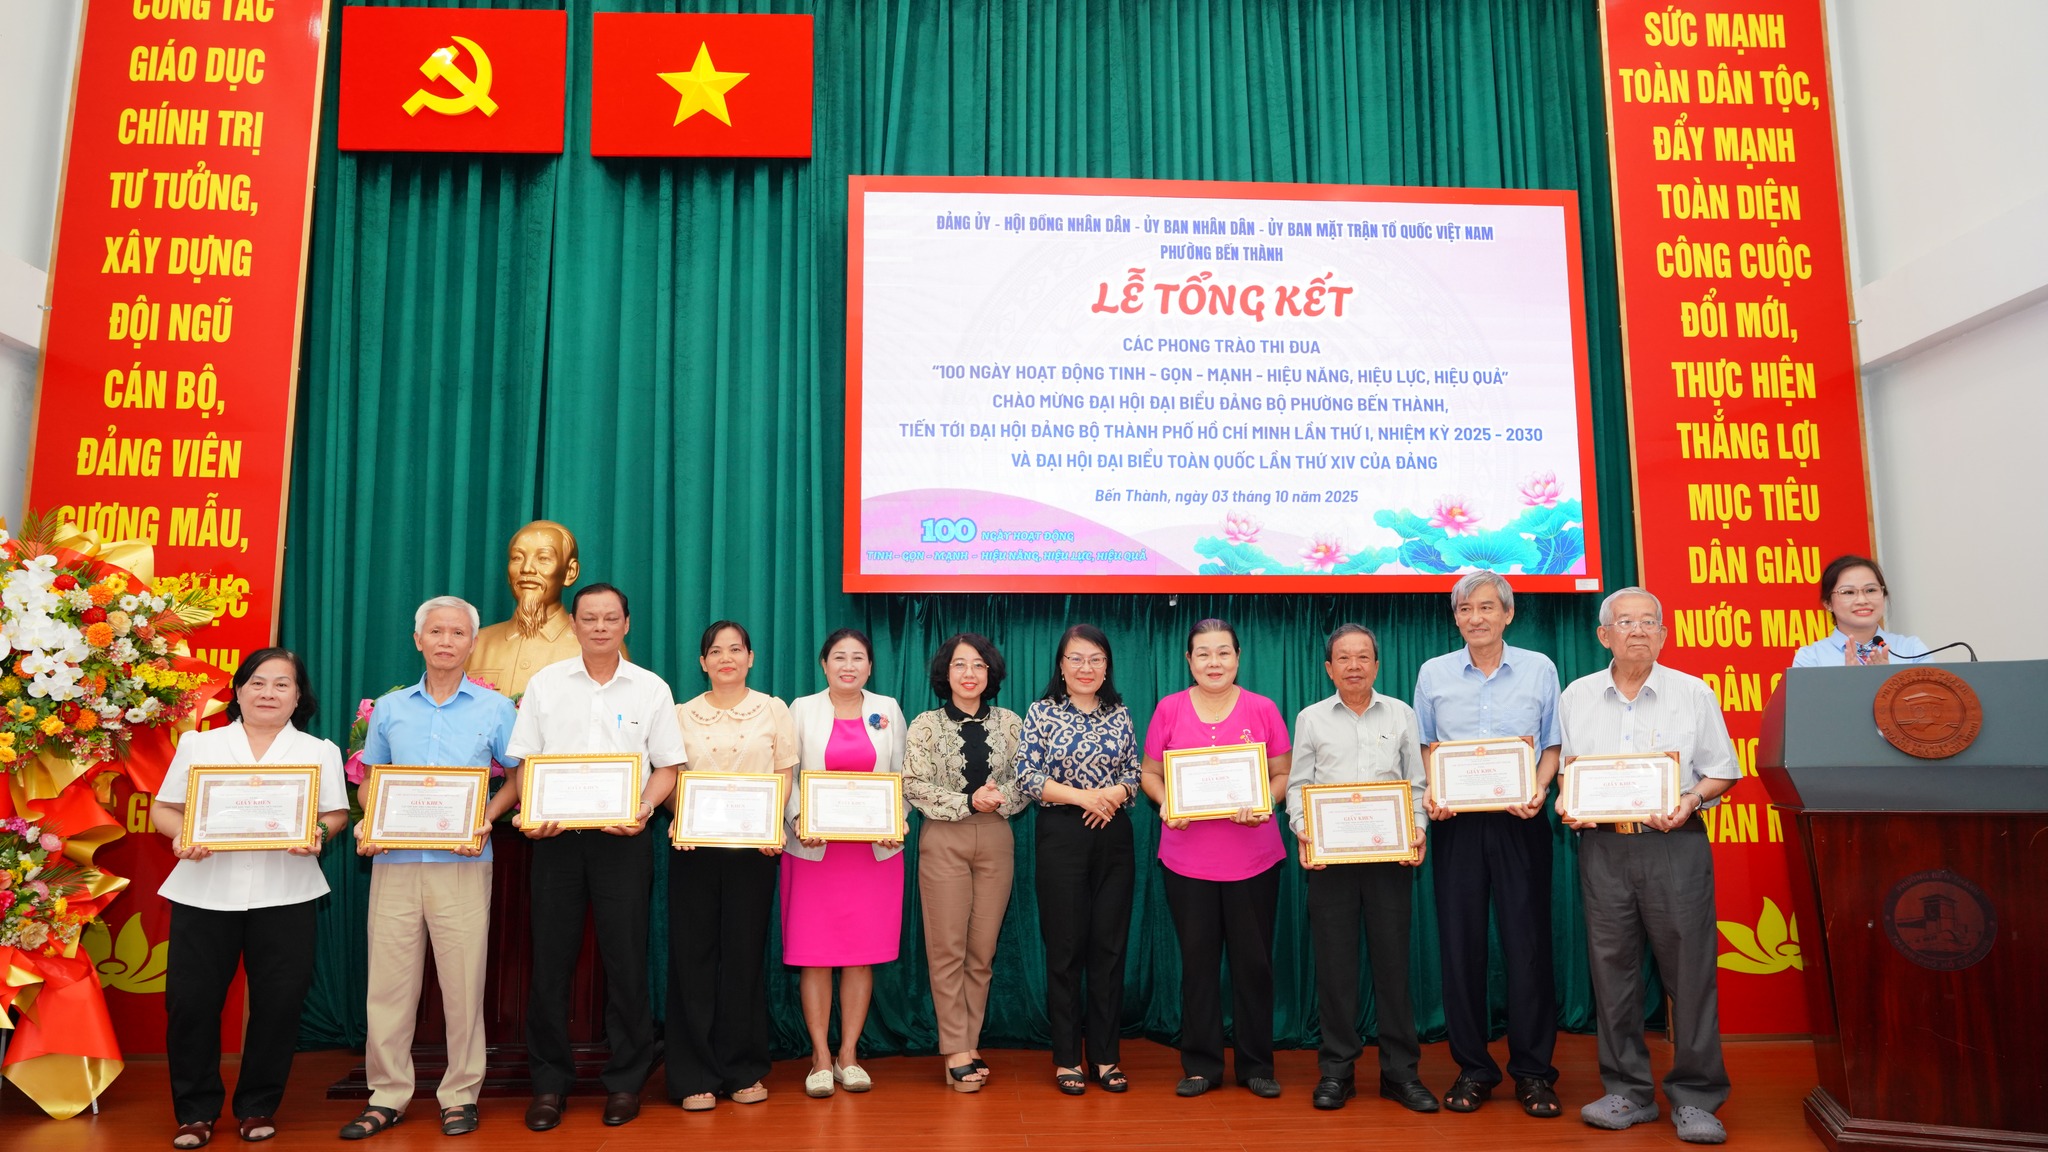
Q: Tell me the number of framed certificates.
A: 9